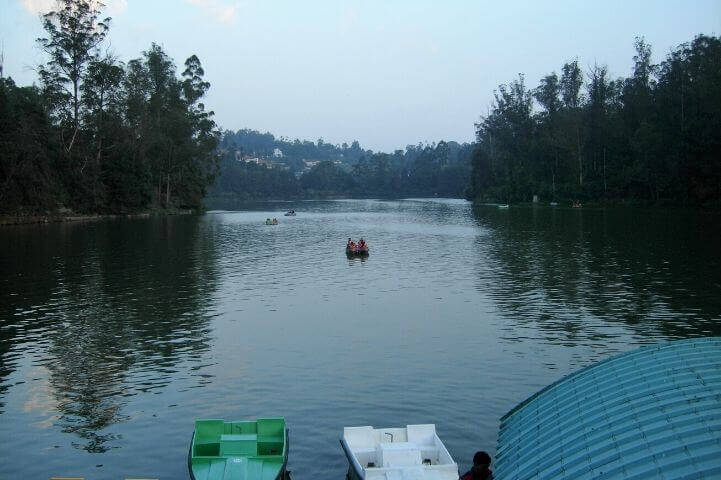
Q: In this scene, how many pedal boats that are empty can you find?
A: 2